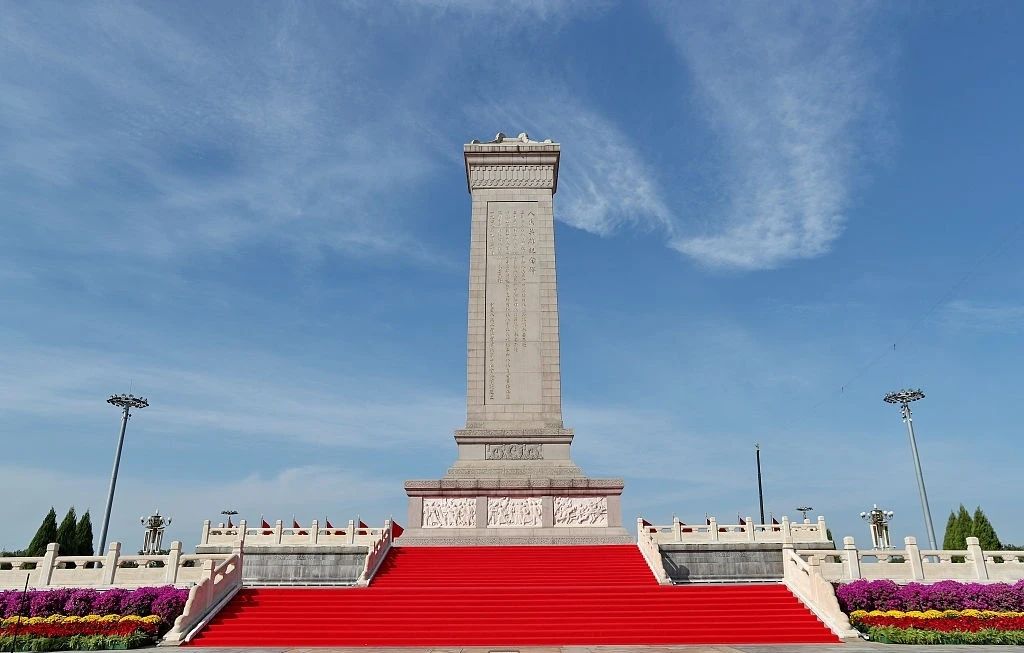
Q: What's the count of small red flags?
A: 11